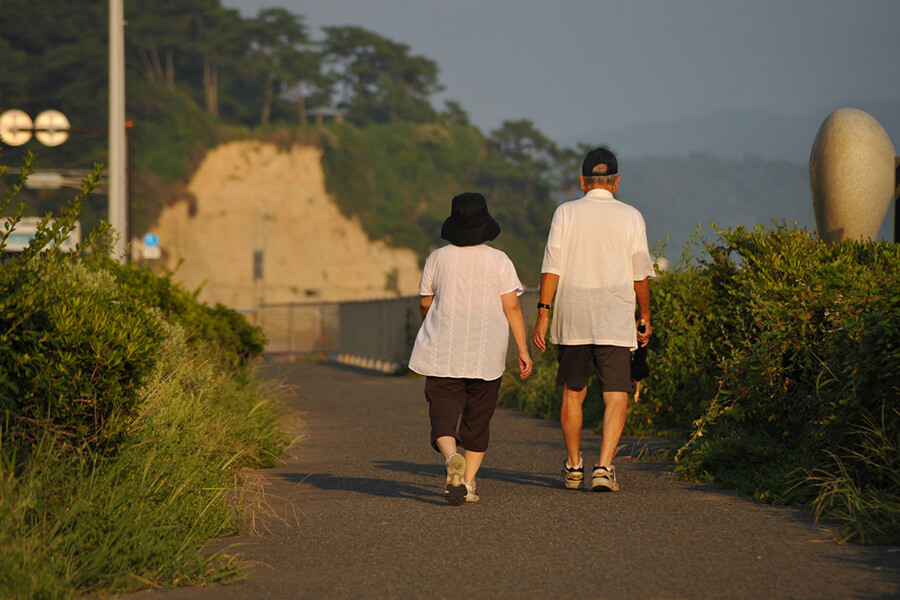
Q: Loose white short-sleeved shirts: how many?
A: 2